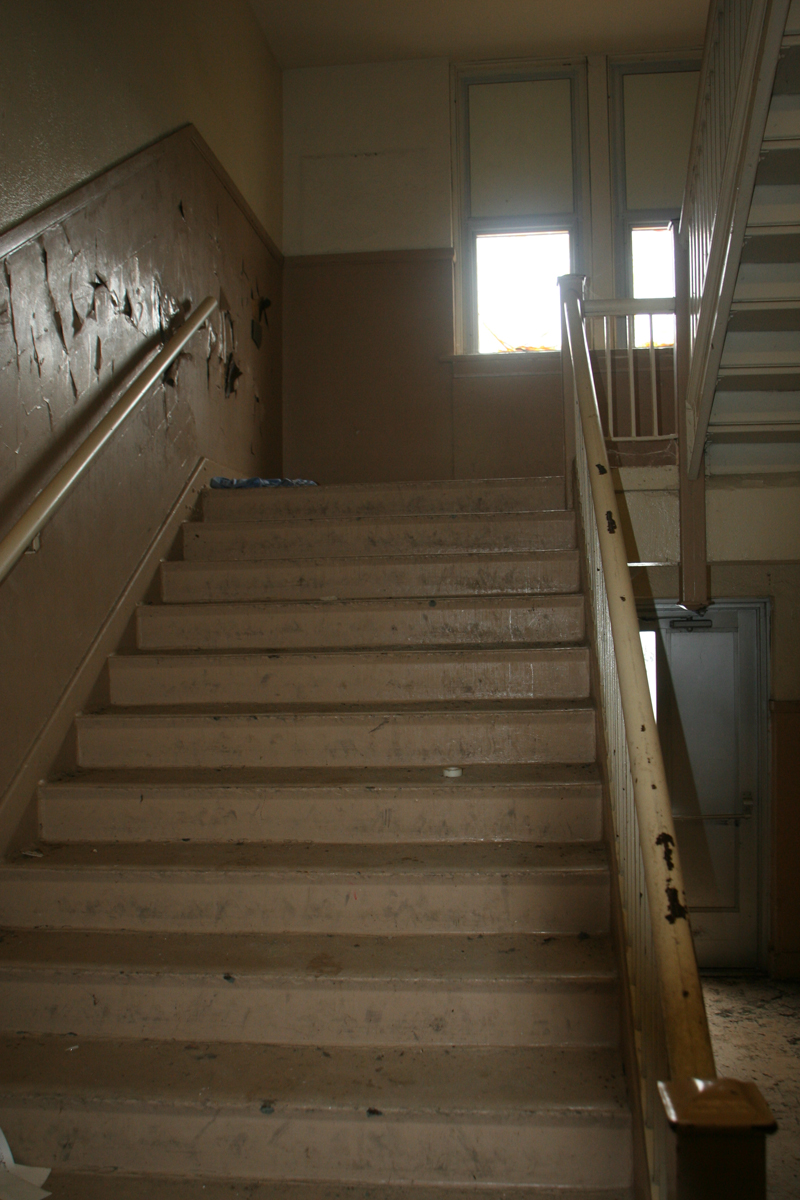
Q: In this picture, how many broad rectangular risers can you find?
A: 10